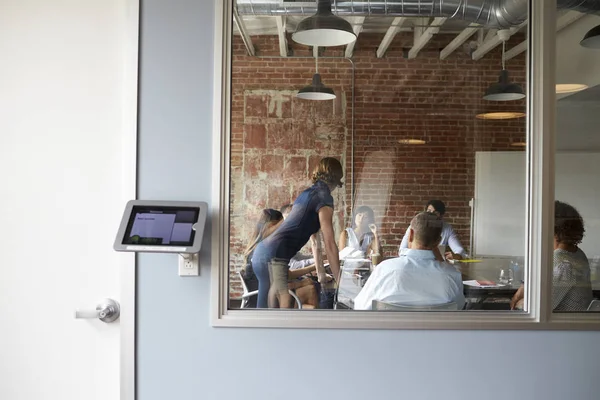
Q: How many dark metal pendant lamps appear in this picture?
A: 4